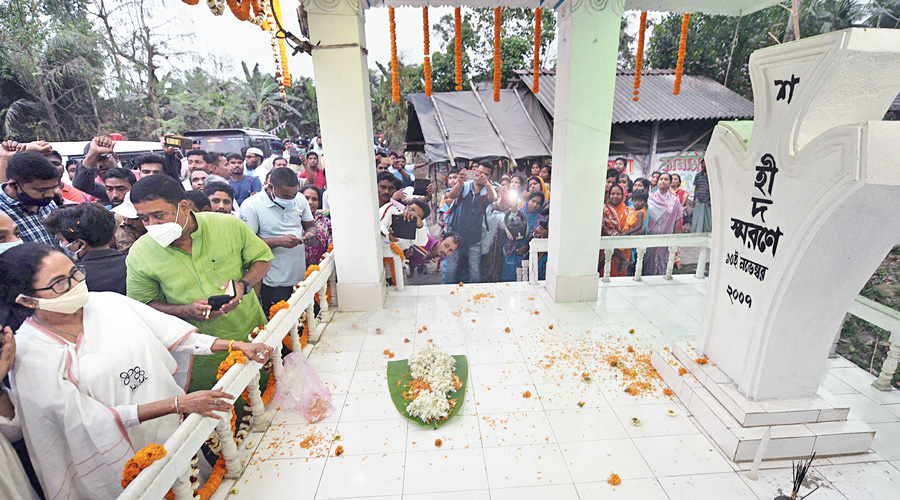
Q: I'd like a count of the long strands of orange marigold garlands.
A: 7